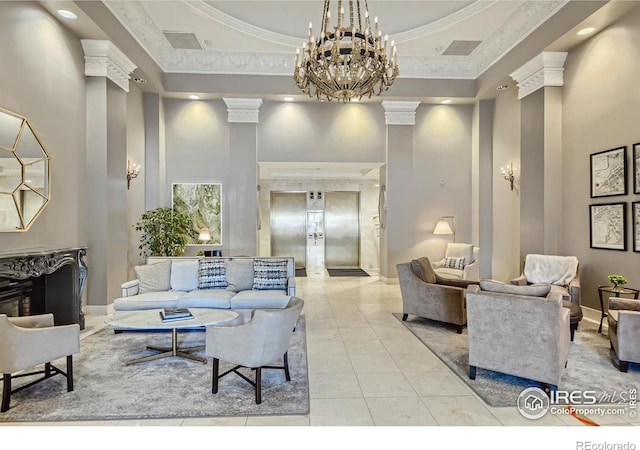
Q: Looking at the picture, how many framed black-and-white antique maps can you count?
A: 4